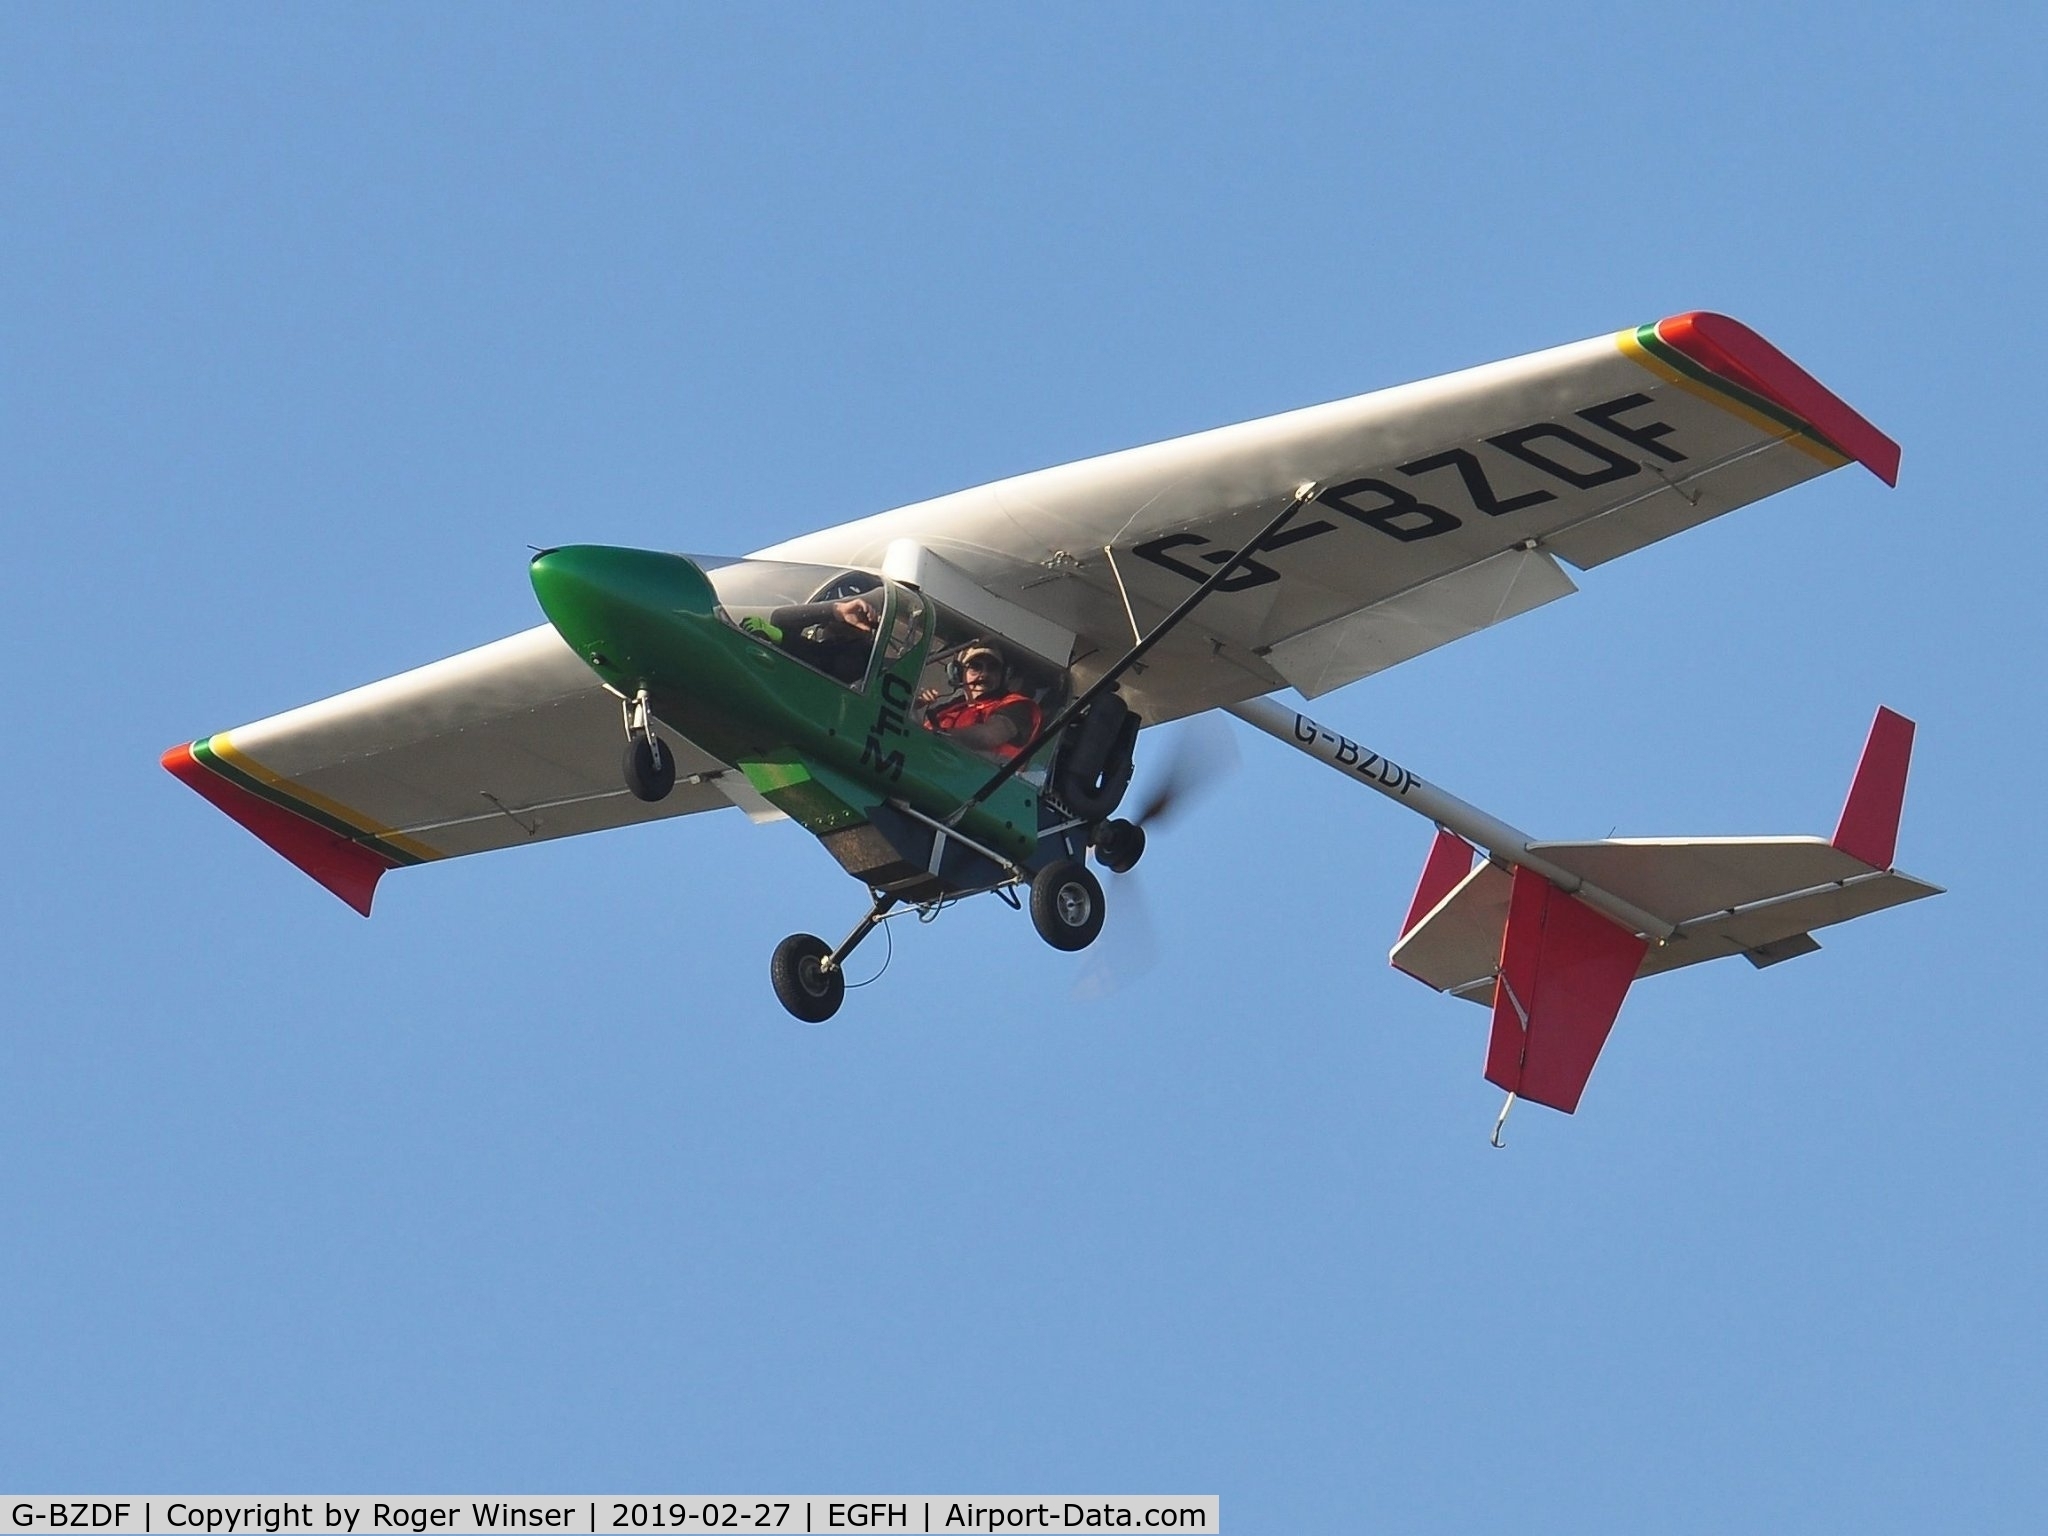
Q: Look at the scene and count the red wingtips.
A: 2